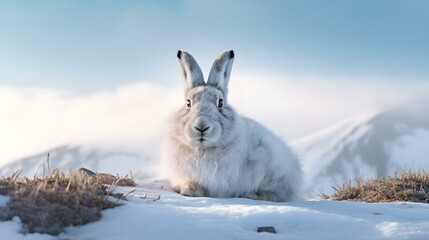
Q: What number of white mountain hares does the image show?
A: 1